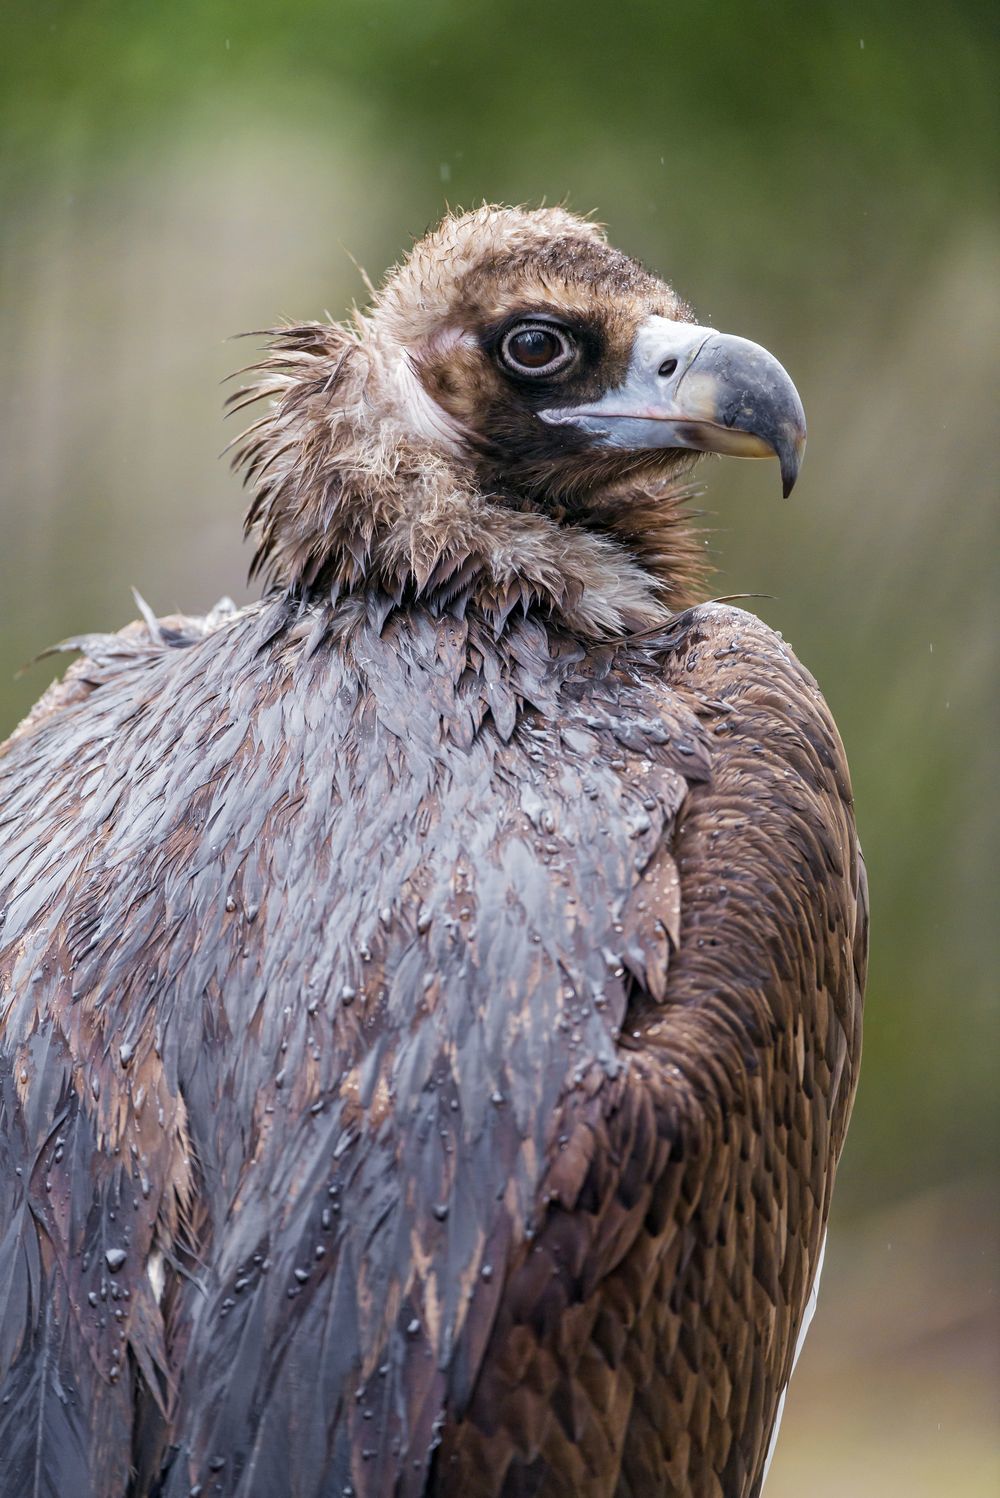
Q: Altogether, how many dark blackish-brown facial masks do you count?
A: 1